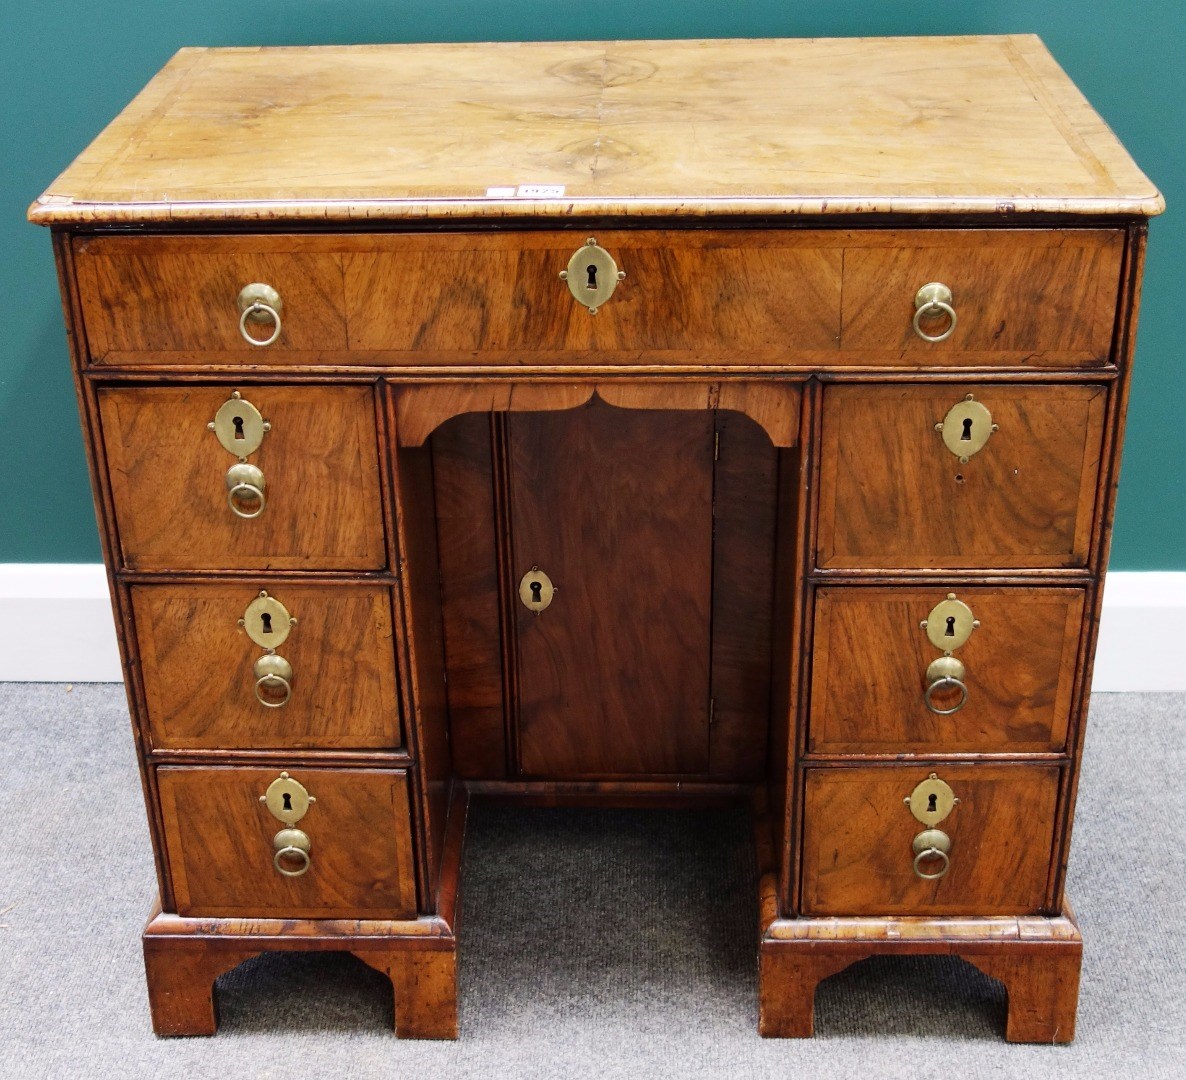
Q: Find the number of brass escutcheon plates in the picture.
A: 8